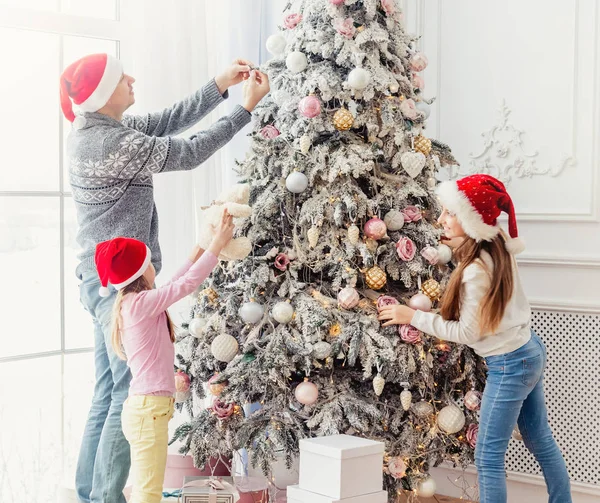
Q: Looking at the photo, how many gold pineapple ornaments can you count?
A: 4